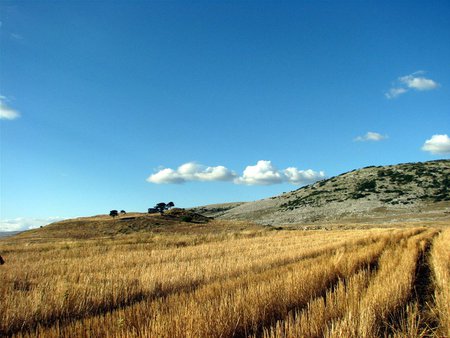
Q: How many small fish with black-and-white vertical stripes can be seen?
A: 0